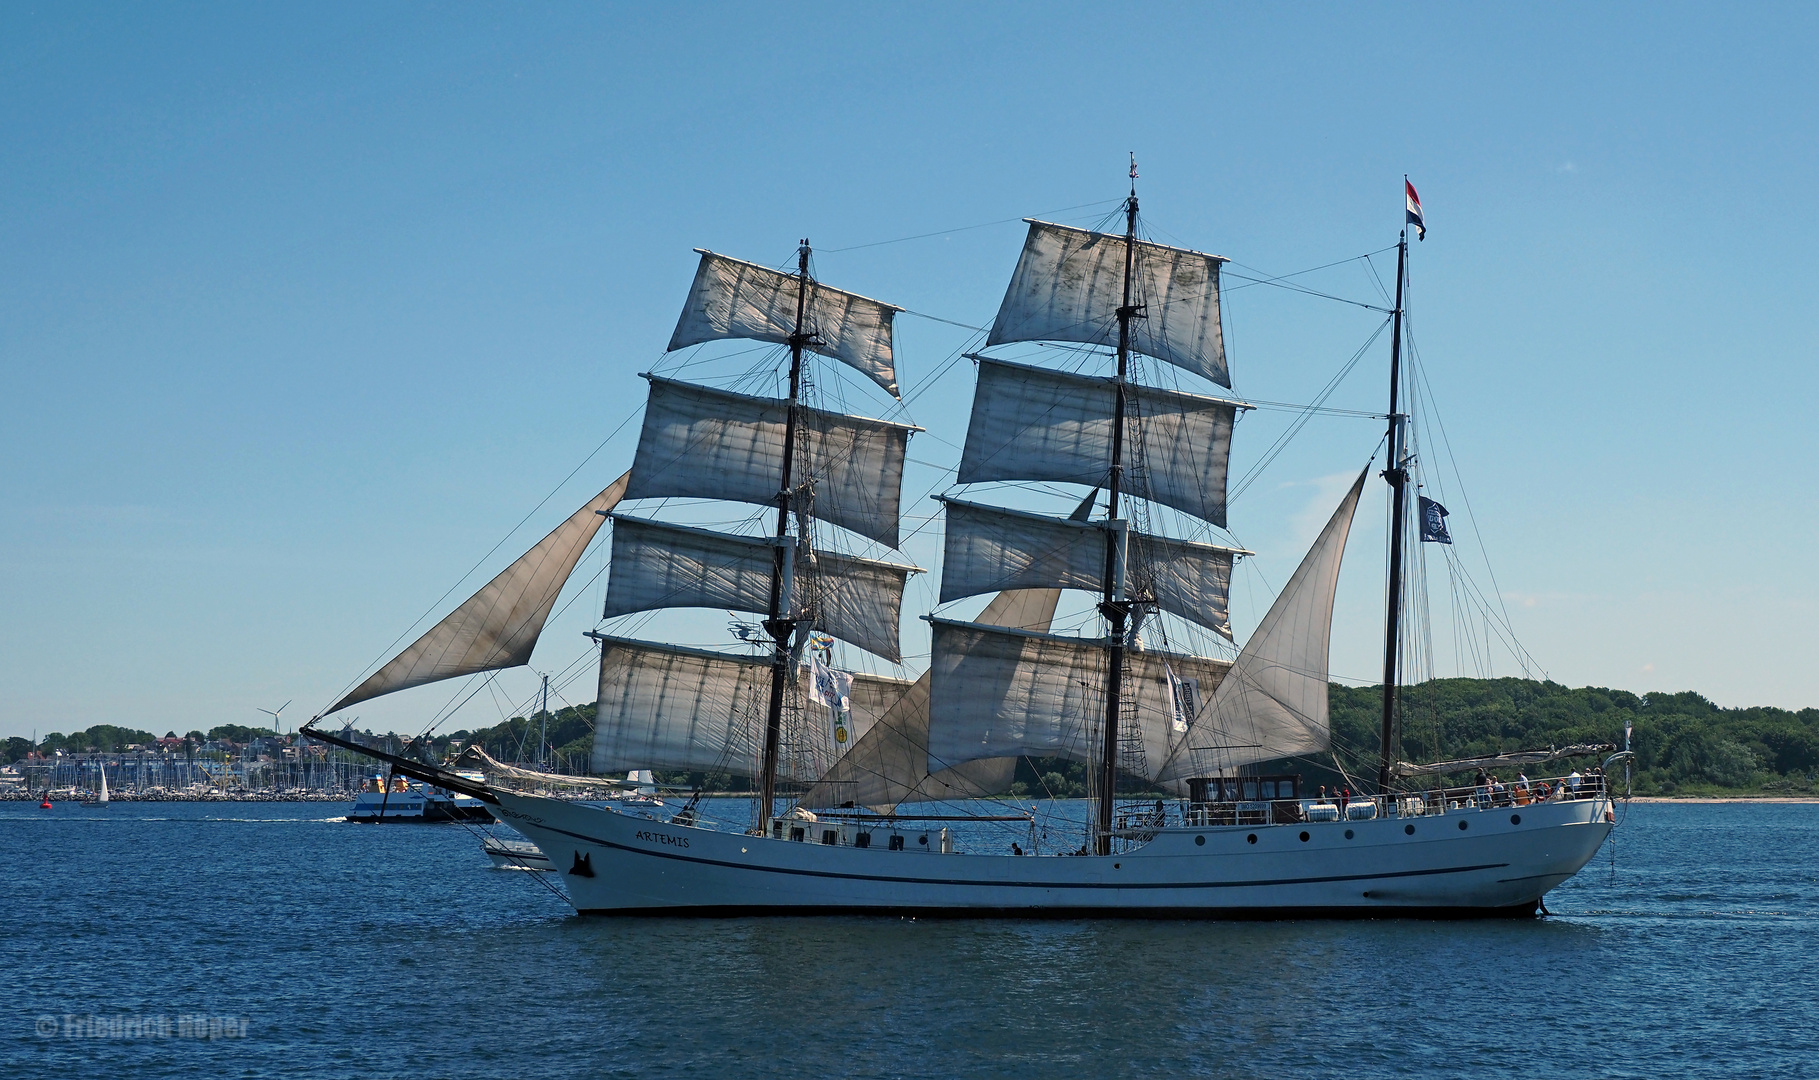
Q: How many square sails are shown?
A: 8